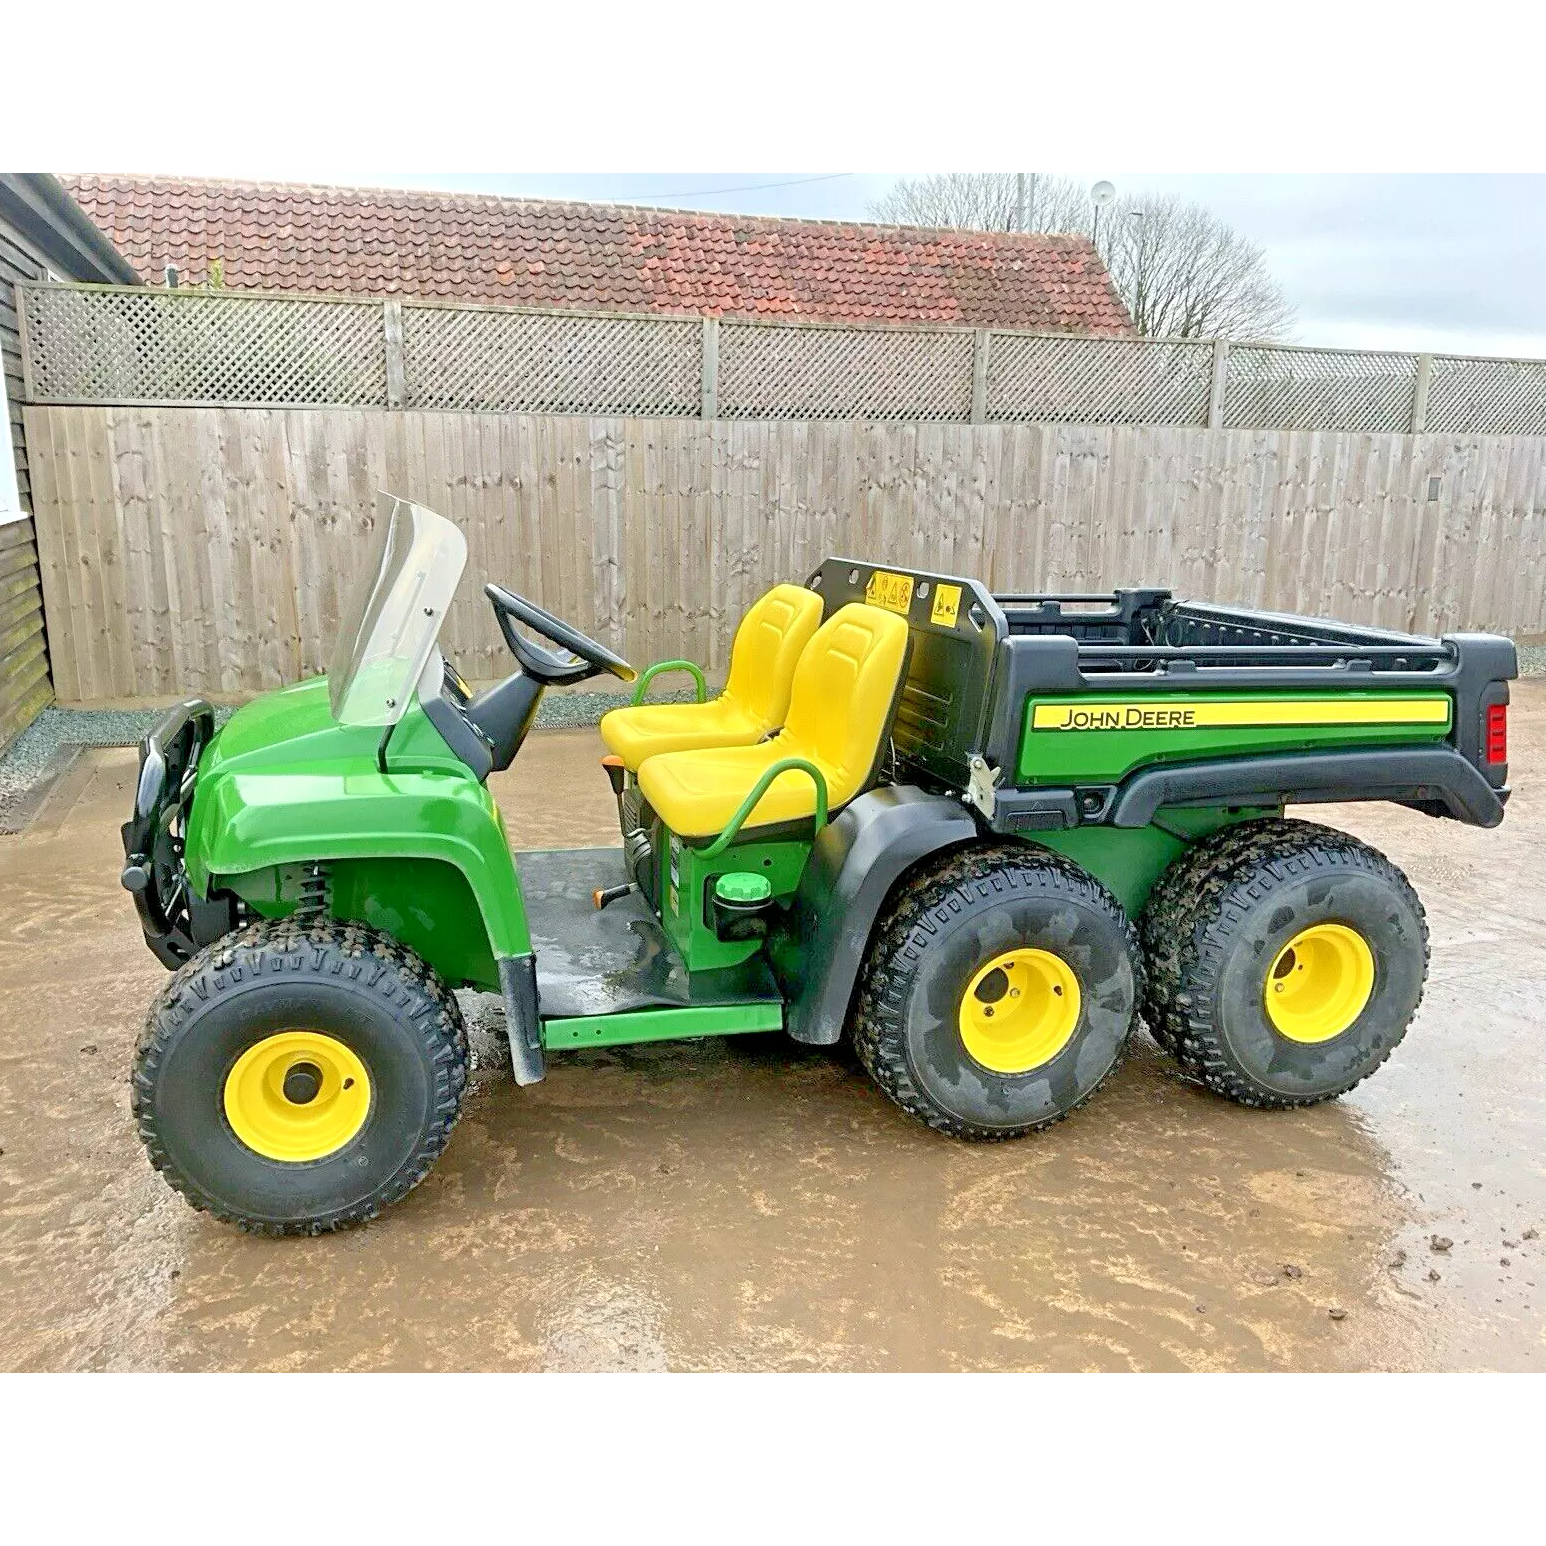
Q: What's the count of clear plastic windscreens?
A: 1